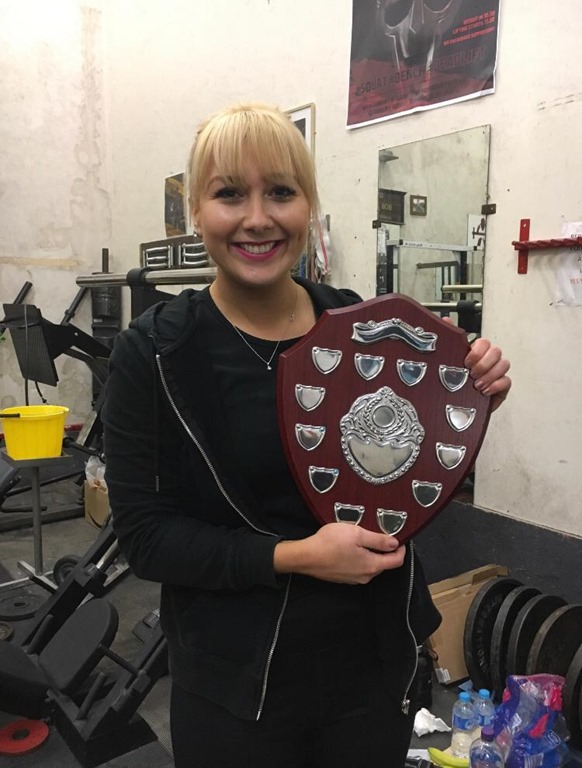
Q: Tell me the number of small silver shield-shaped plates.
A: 12